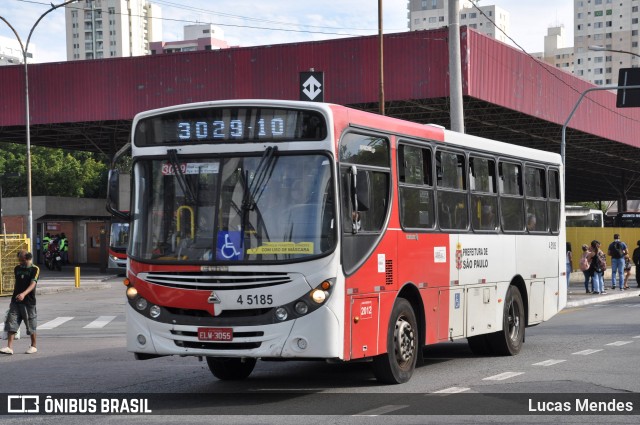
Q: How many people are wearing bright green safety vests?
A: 2